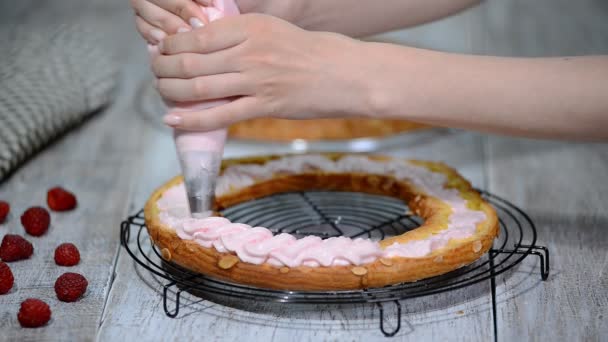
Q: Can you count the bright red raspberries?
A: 8